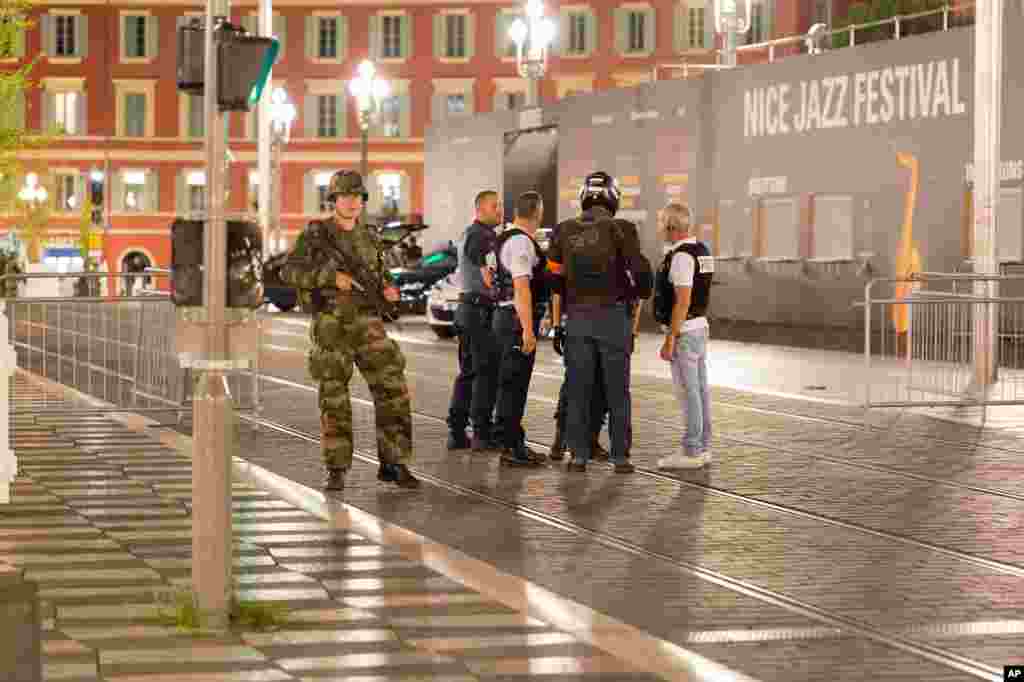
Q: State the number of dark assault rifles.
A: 1